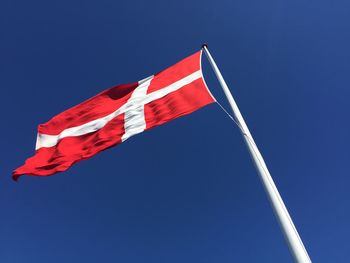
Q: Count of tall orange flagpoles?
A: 0